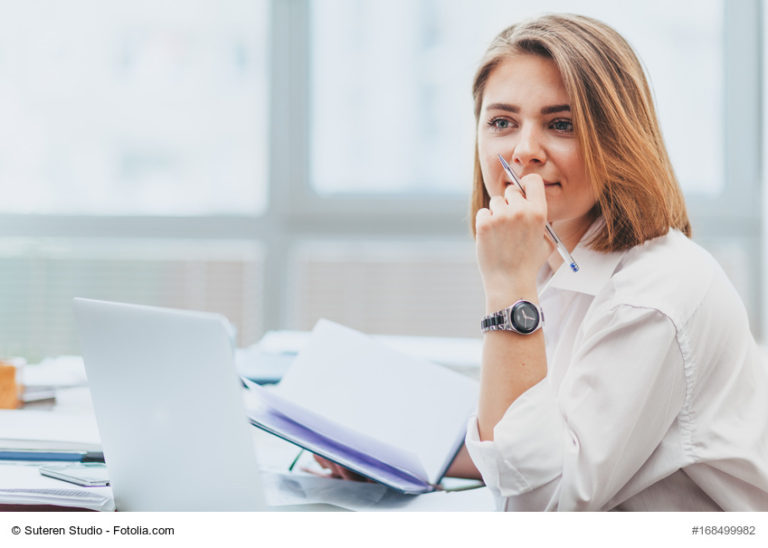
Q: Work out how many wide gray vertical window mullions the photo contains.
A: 2